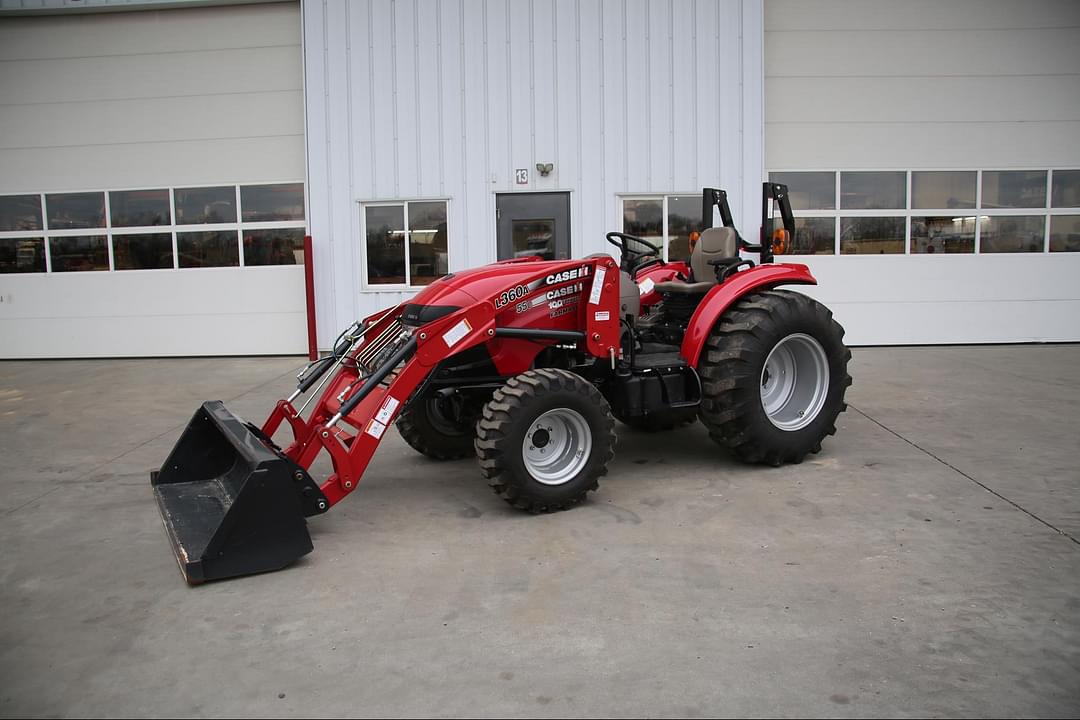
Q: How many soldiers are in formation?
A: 0